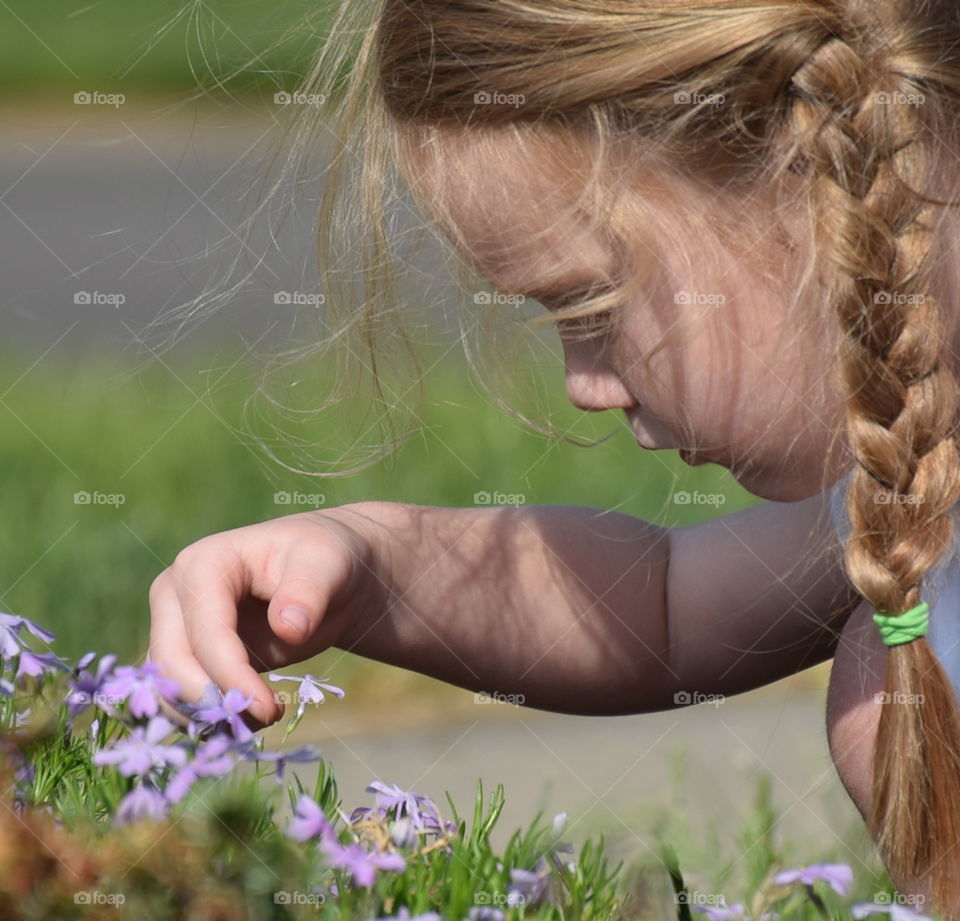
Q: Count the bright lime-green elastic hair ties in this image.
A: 1